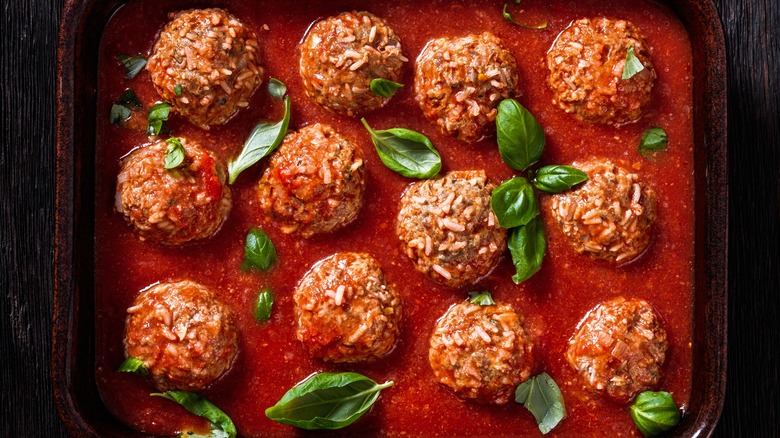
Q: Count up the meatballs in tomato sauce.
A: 12